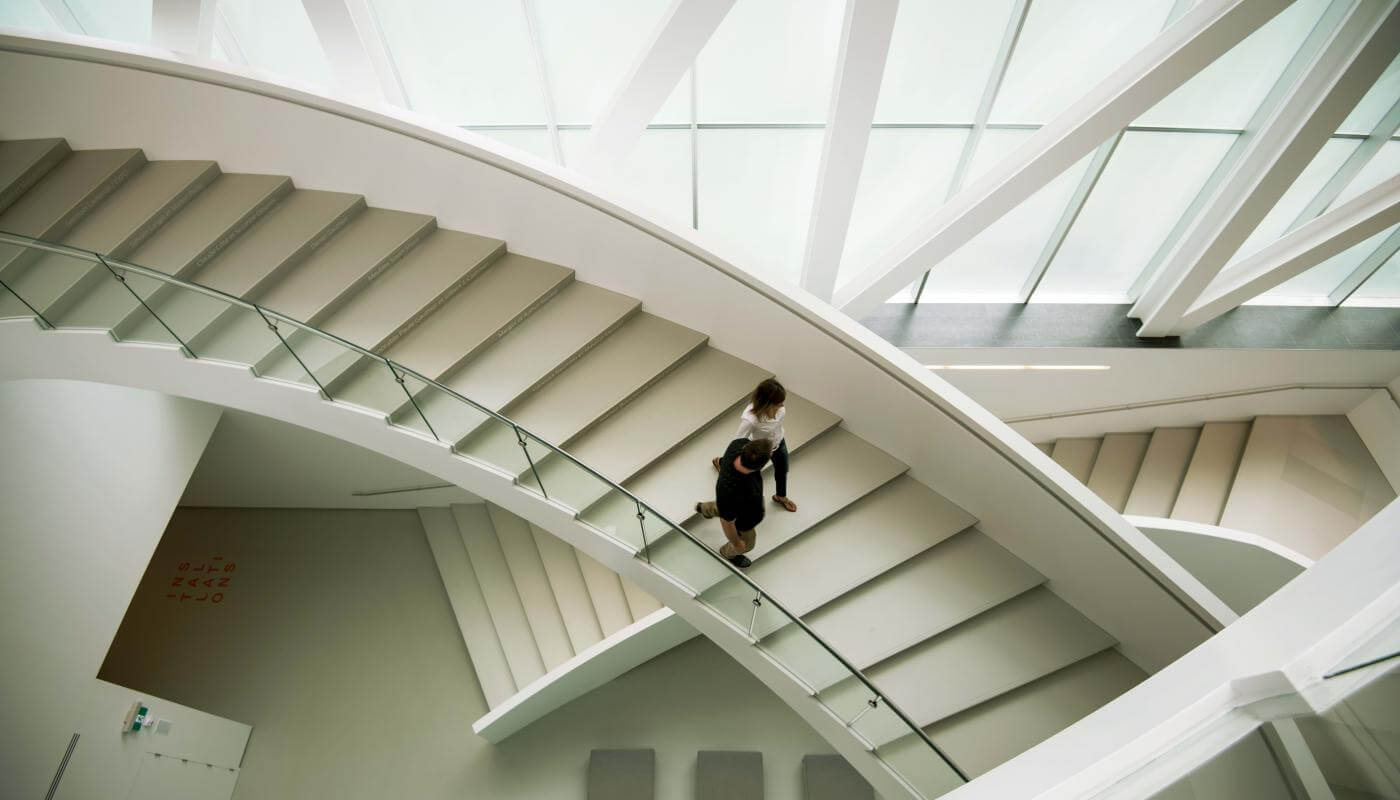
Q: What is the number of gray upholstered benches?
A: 3